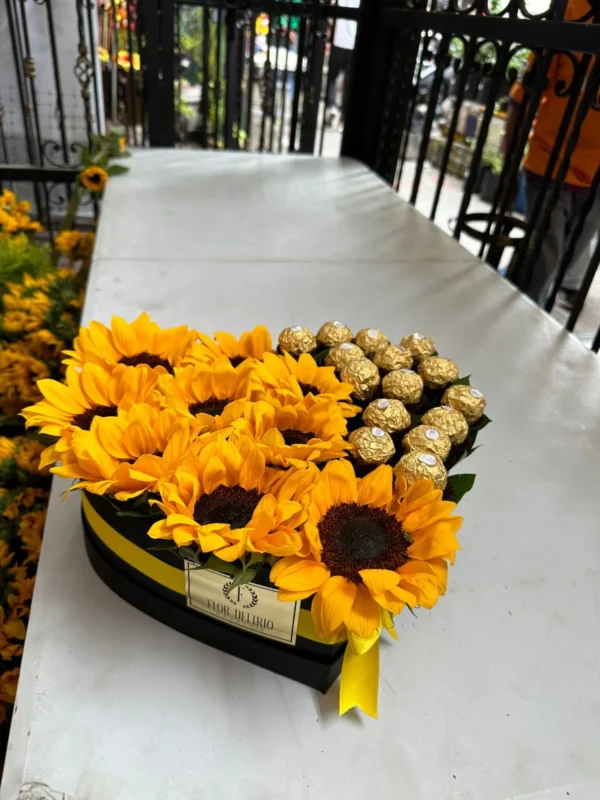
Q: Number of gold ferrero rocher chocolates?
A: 15